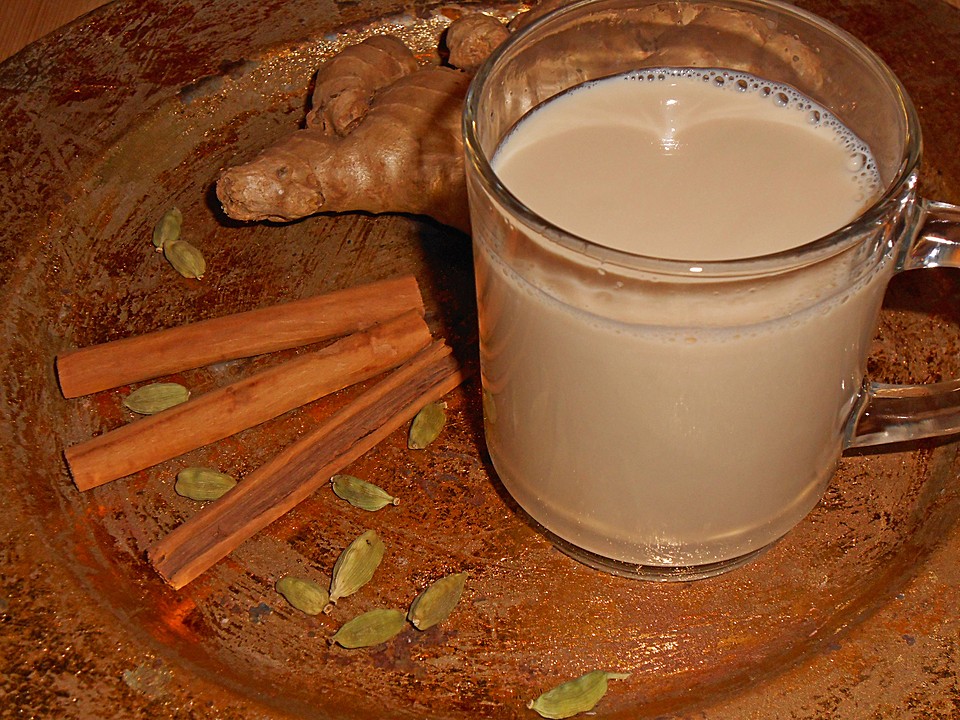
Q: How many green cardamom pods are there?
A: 11